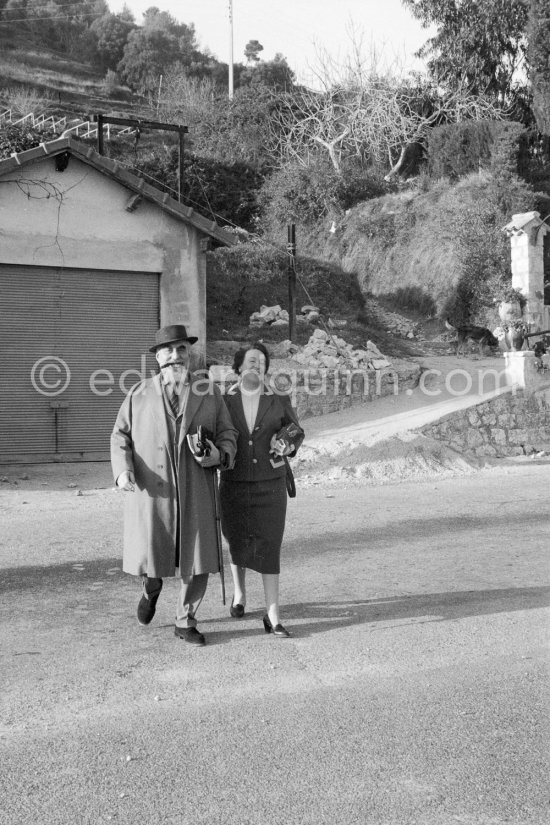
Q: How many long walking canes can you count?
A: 1